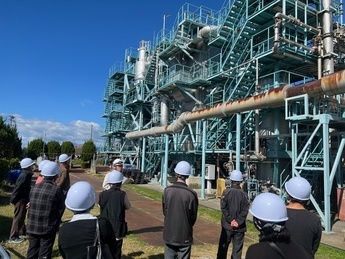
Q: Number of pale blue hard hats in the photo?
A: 10